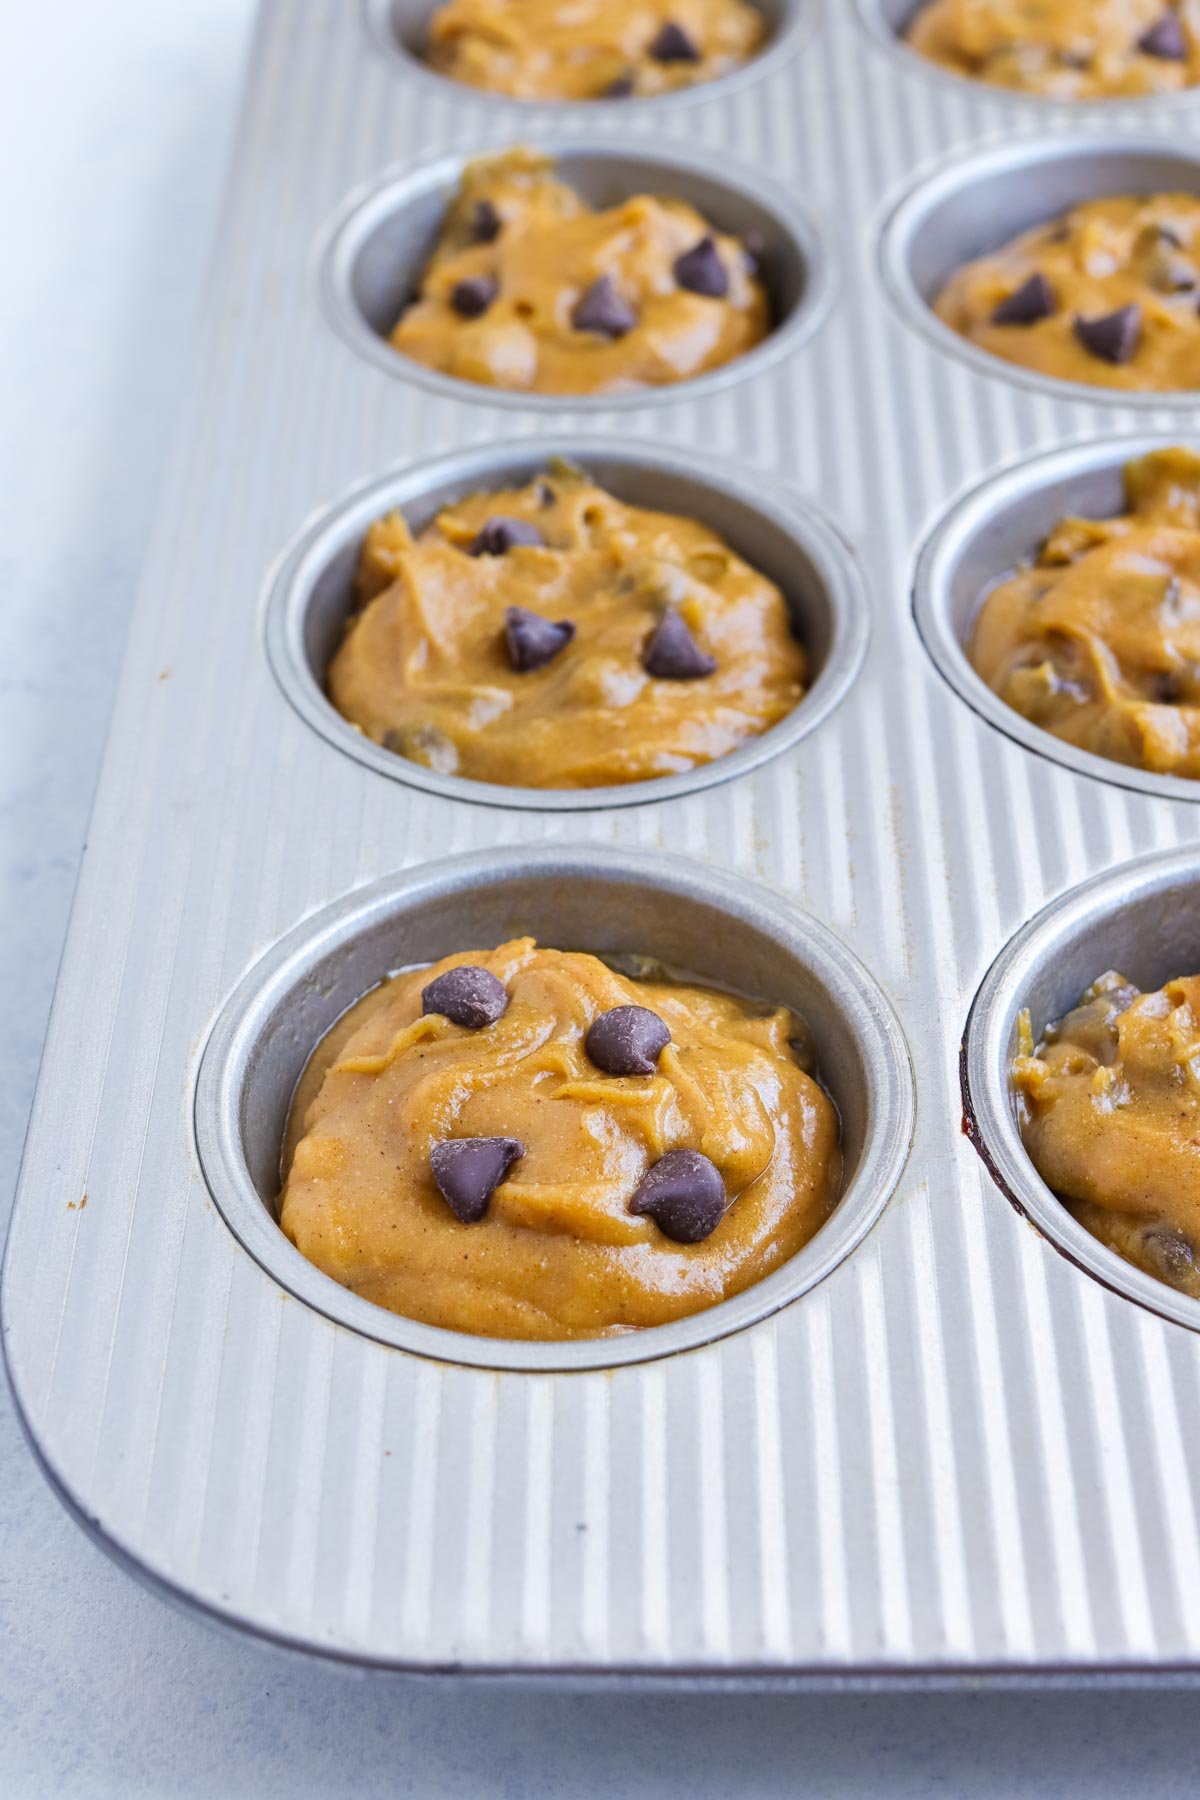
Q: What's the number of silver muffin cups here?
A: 8